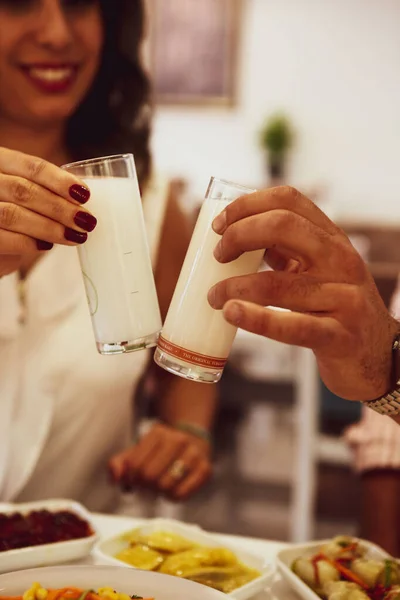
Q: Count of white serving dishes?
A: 4